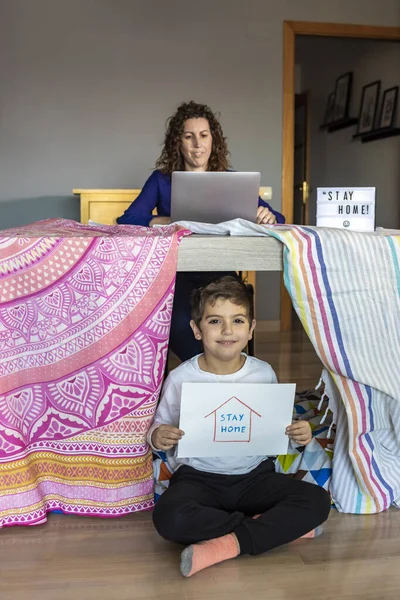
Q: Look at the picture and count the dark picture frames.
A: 4